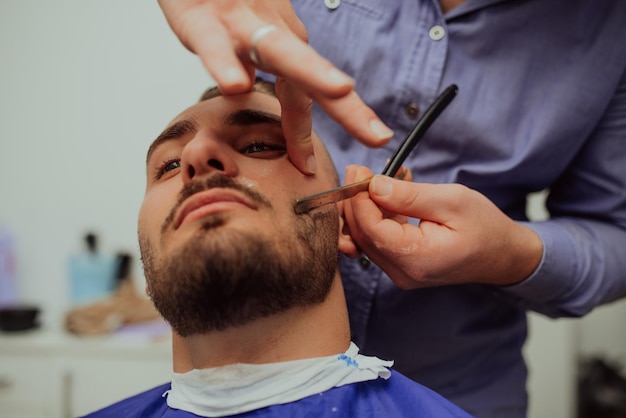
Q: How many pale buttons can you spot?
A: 2